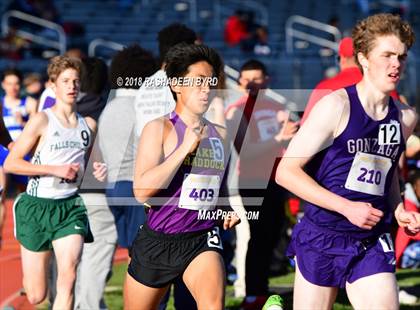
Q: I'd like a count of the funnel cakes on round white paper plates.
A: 0